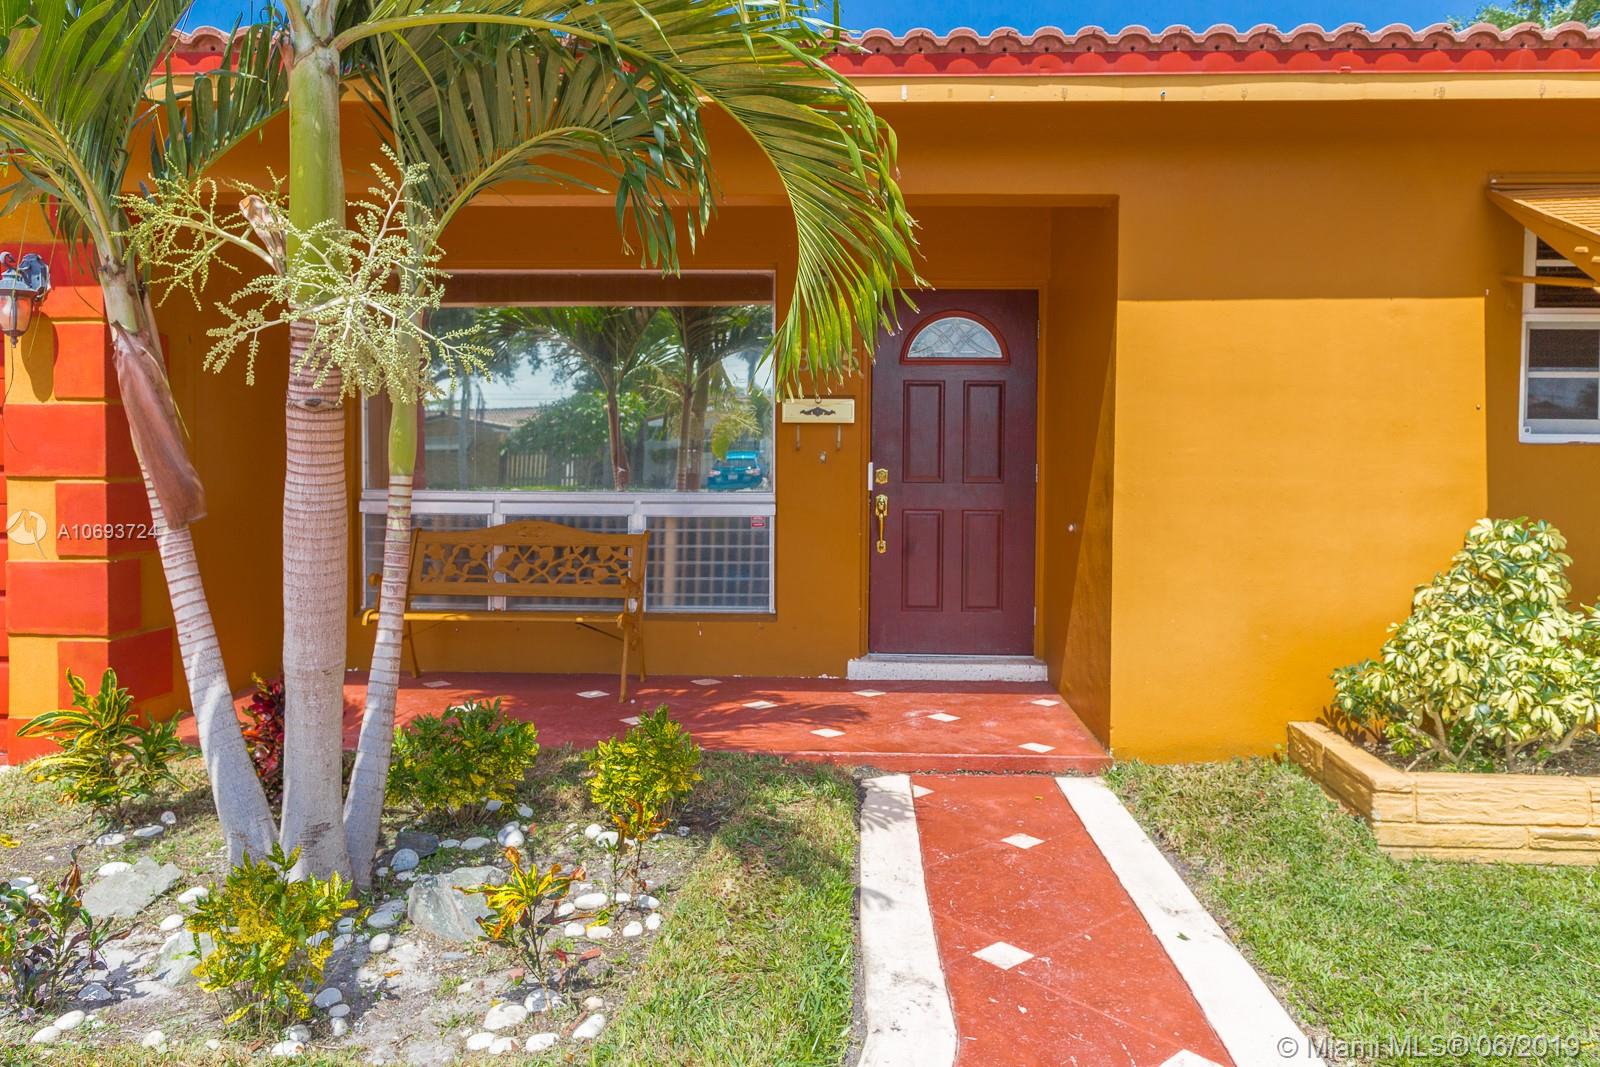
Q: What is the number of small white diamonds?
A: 15